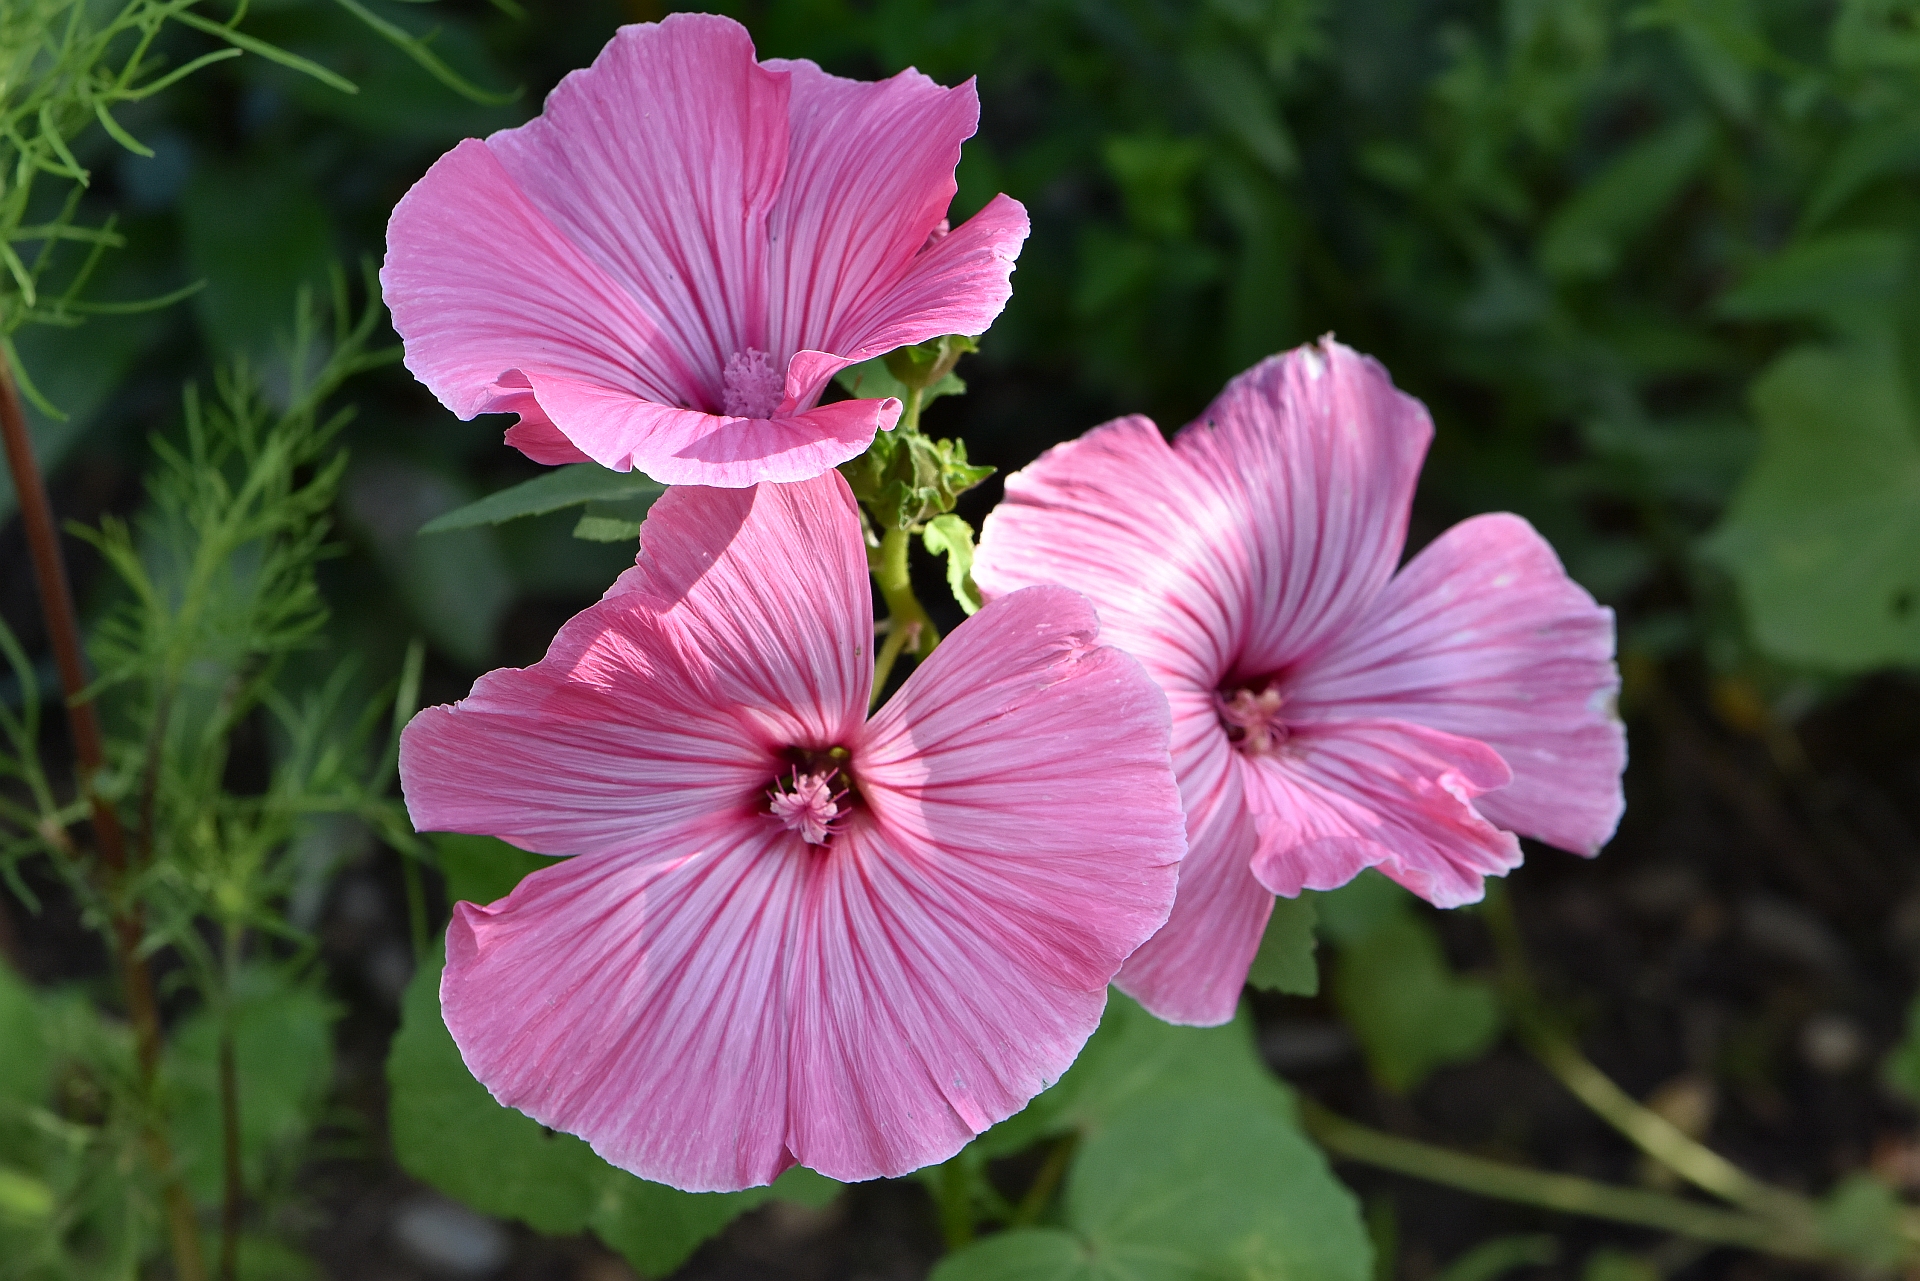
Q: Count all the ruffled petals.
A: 15